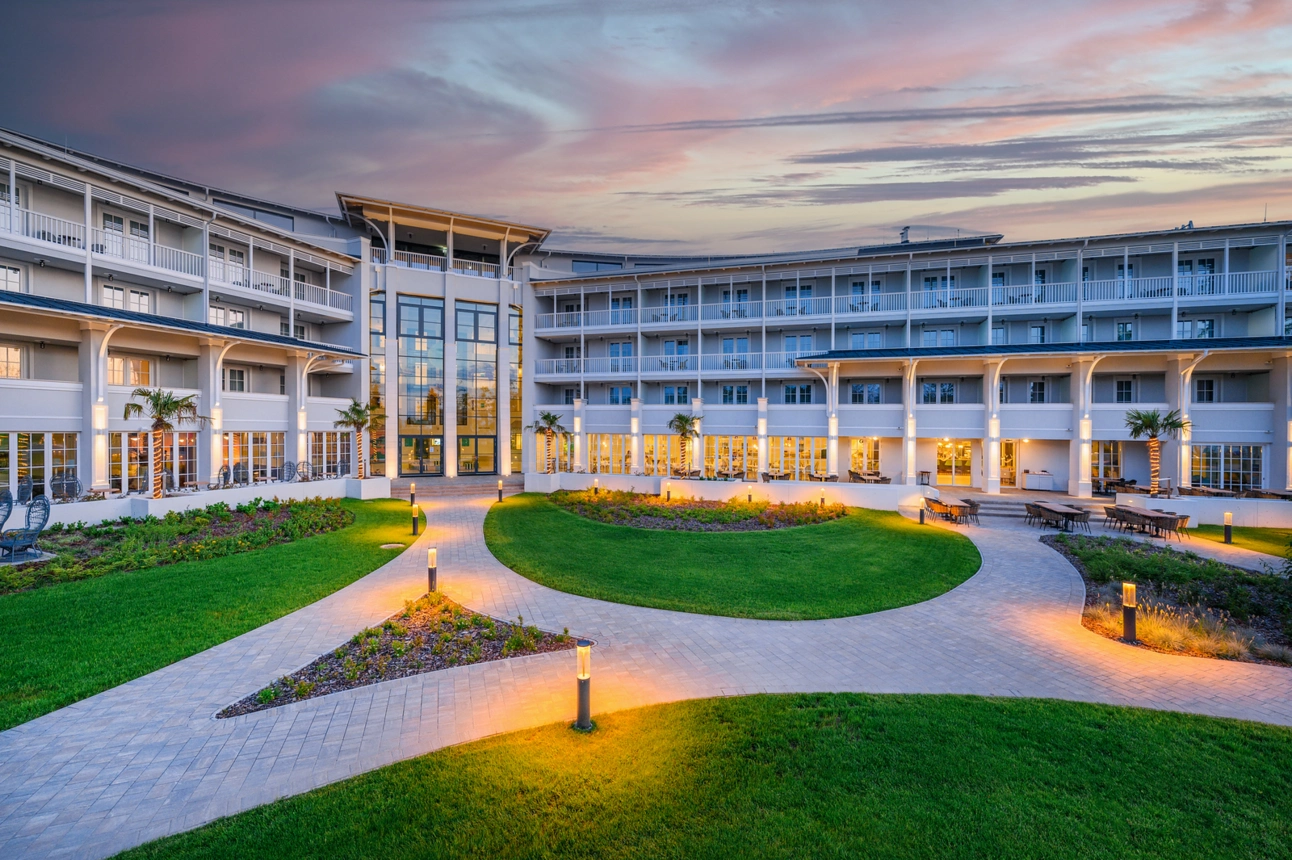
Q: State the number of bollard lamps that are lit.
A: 12